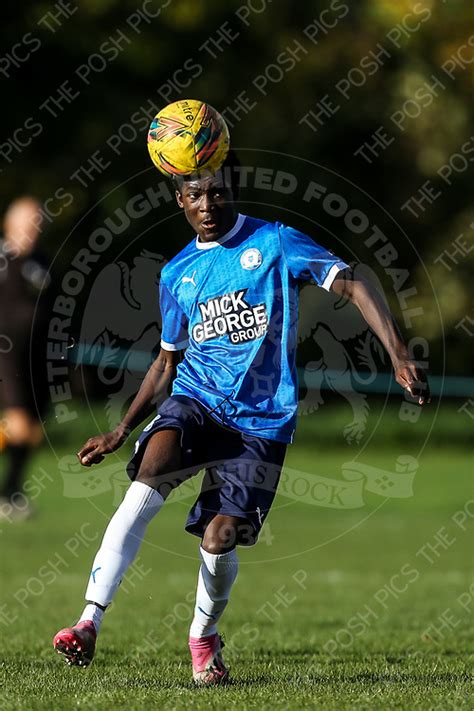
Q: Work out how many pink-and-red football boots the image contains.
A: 2